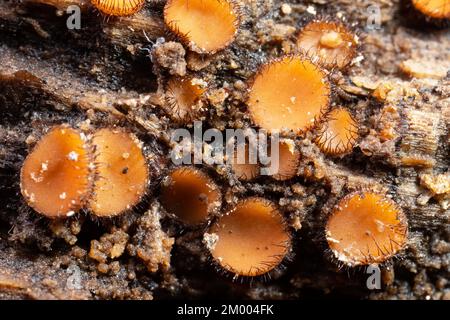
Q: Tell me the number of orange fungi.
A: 14